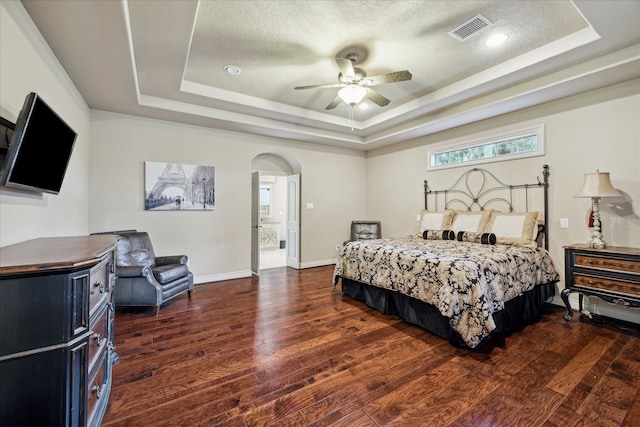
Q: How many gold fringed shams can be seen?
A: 3